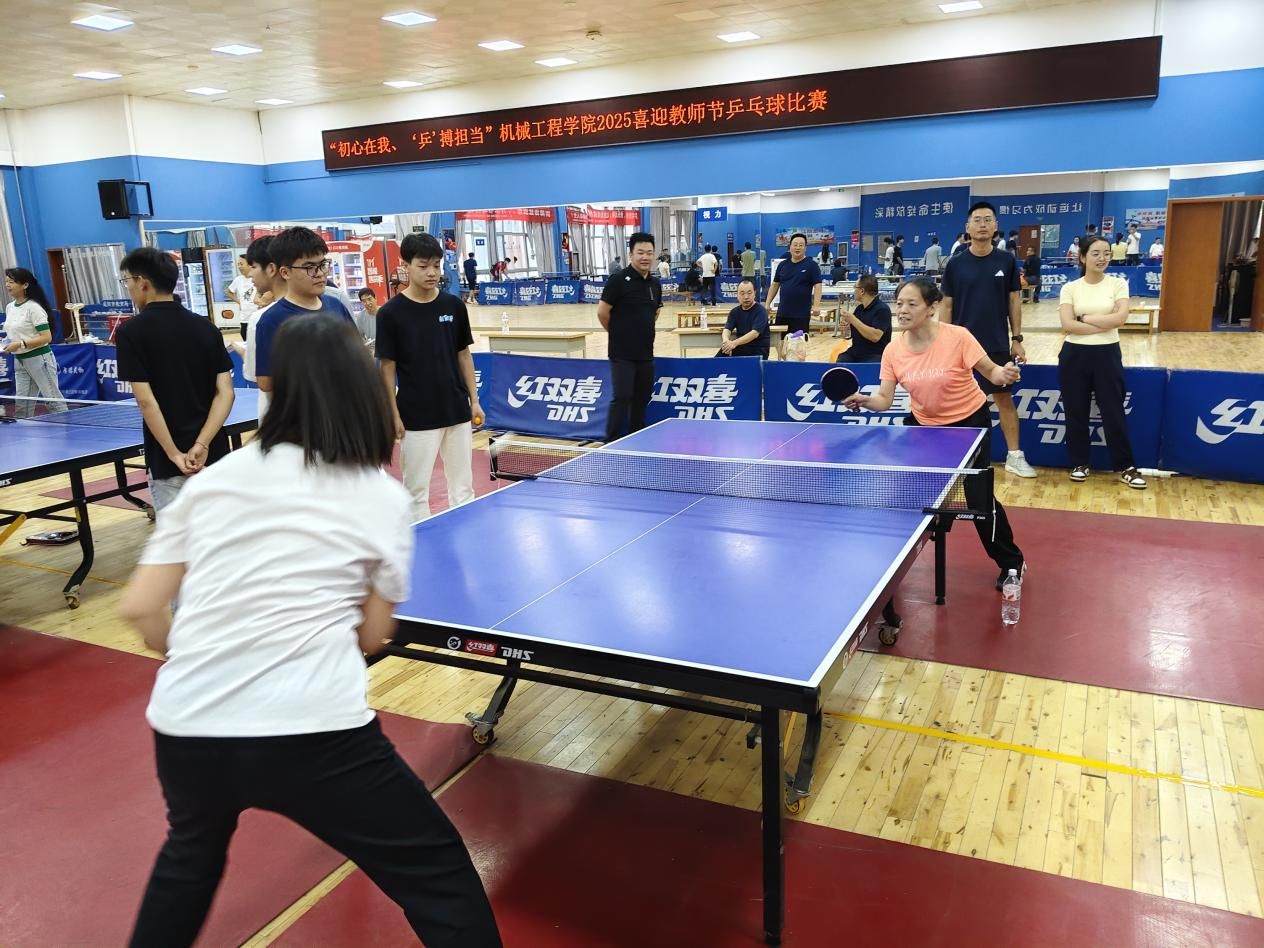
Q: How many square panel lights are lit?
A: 11